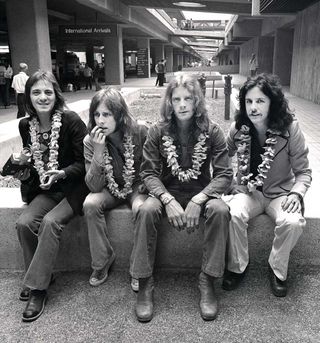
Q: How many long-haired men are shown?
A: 4